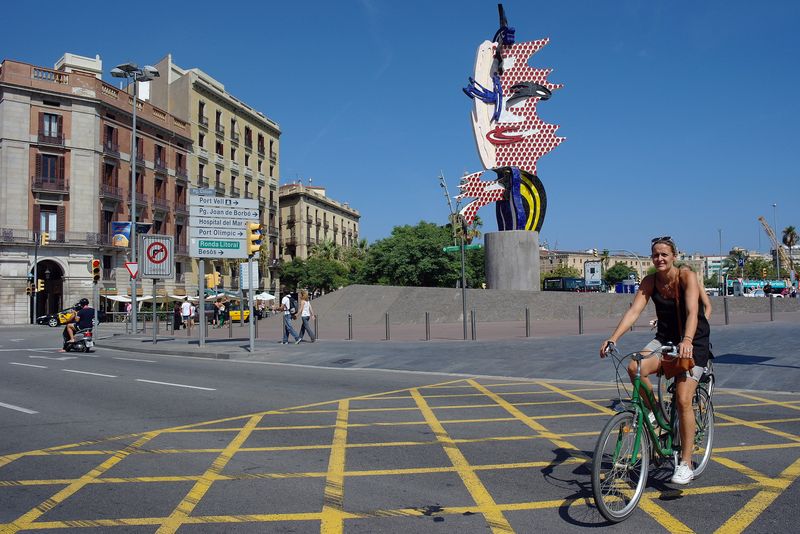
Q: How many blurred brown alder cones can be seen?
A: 0